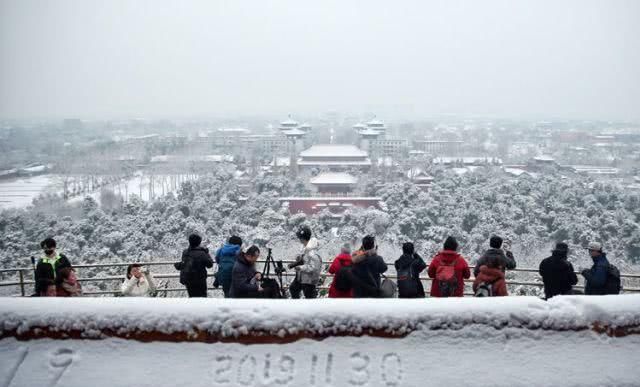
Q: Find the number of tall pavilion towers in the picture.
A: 2